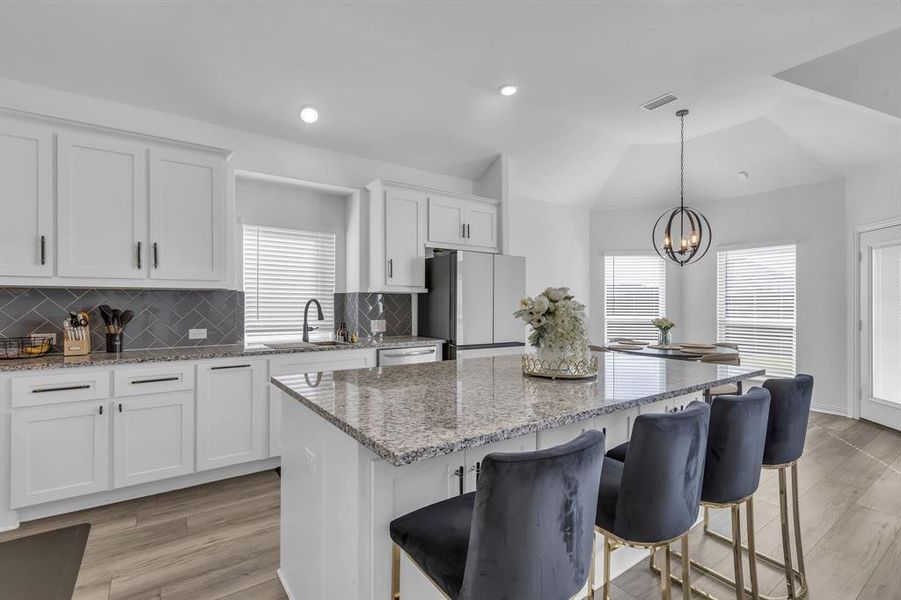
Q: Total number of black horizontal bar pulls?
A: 3